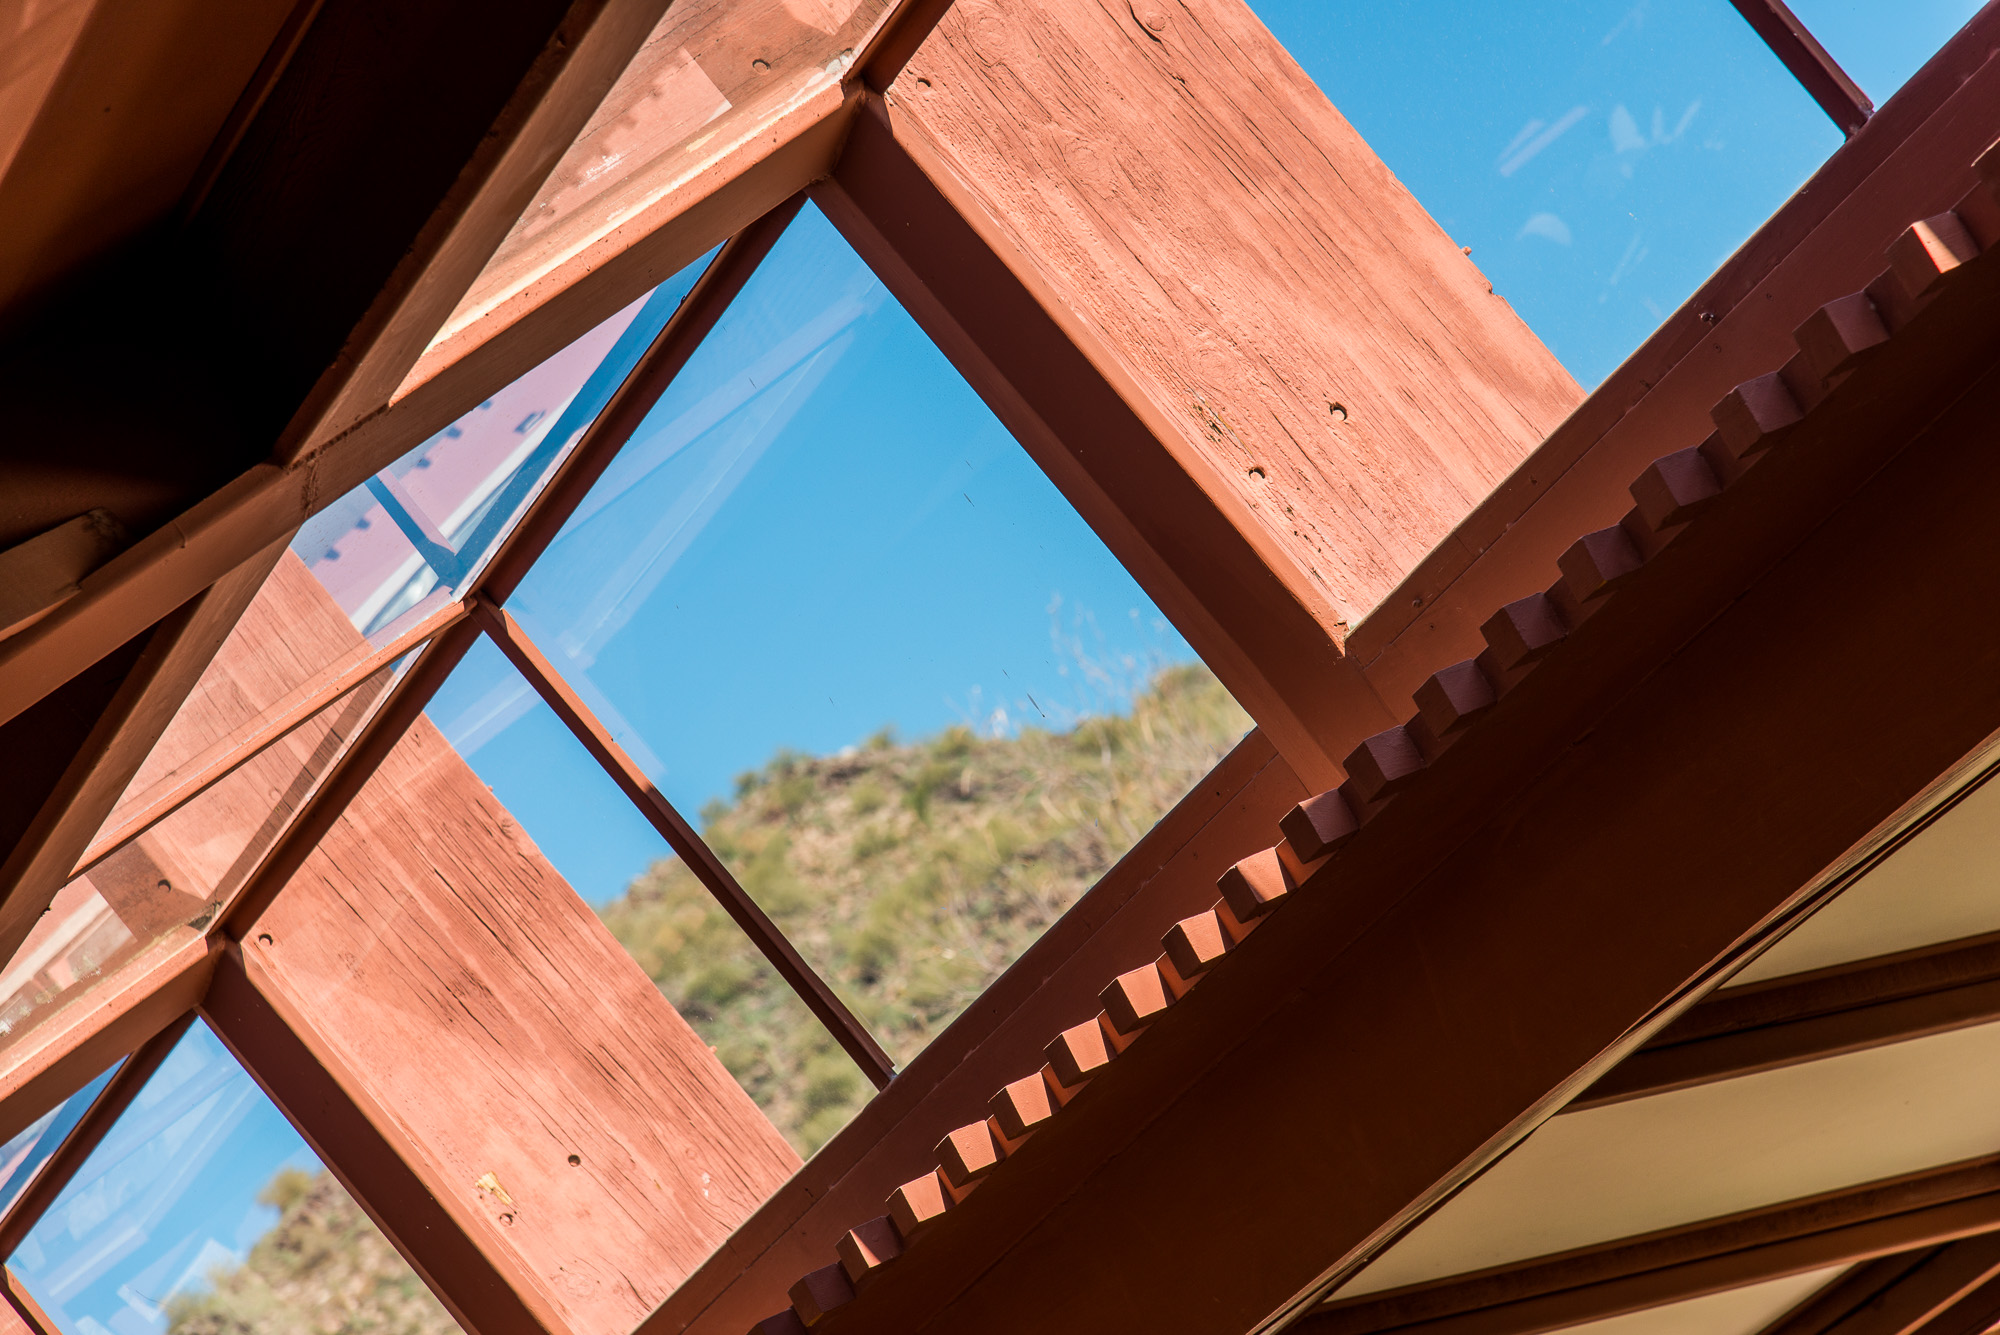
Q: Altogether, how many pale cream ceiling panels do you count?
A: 3